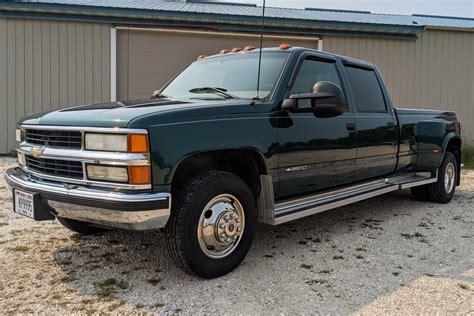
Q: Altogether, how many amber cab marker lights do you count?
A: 5